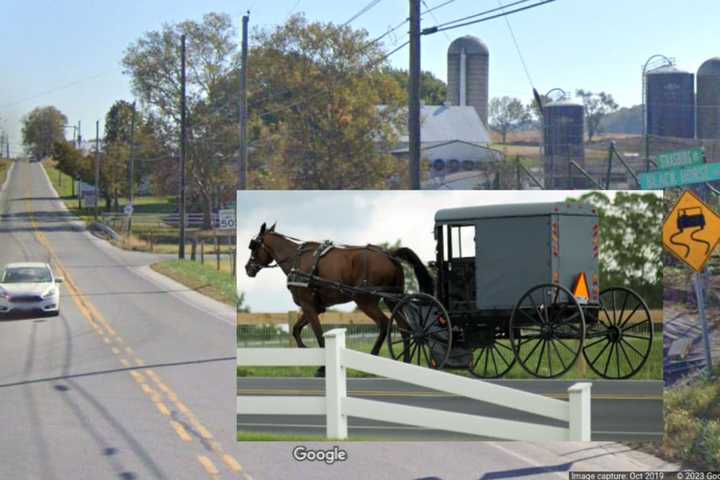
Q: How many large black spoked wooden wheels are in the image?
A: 4